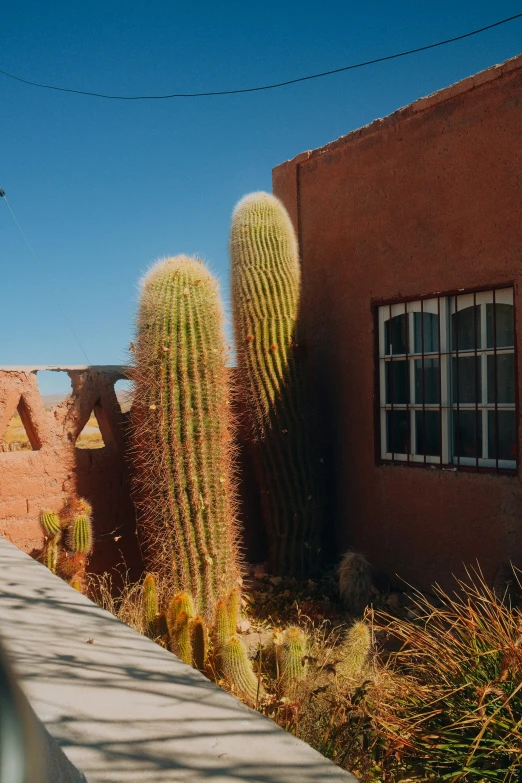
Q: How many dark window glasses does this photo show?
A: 12